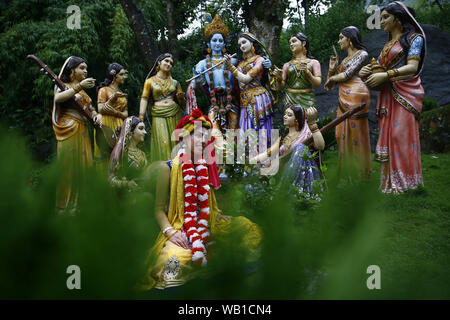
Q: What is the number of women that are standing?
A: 7